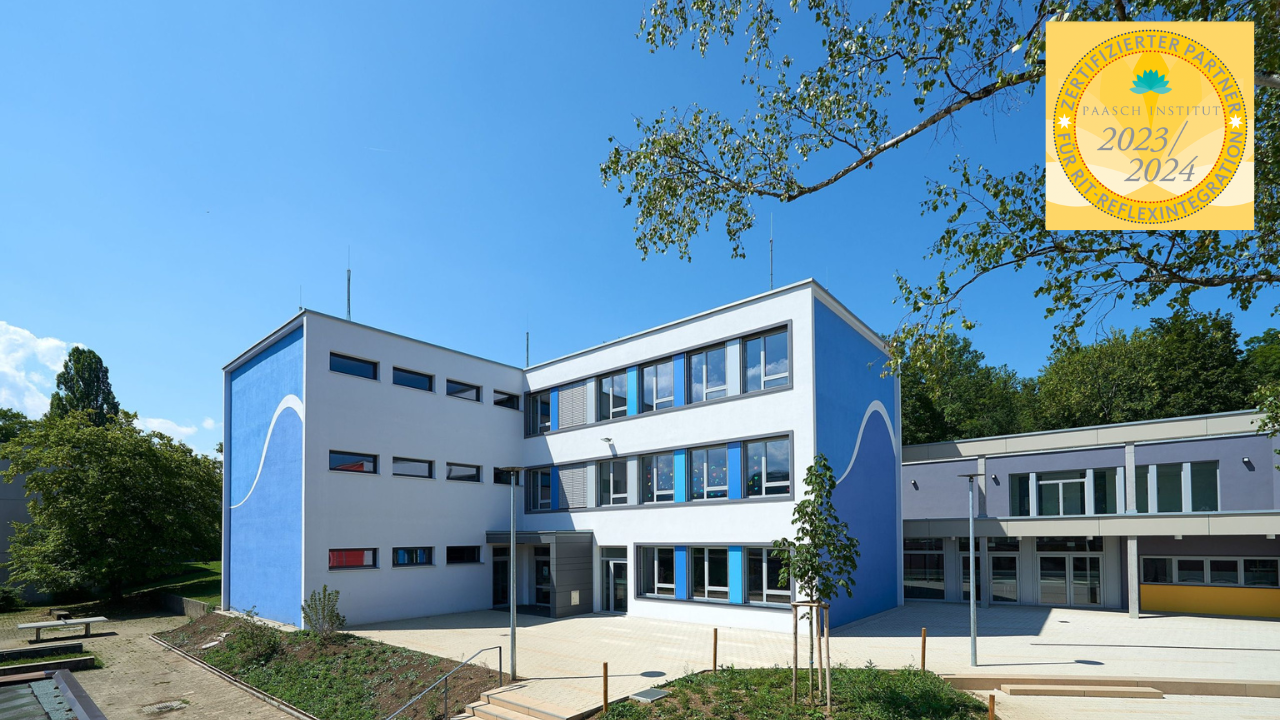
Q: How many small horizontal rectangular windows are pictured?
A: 11